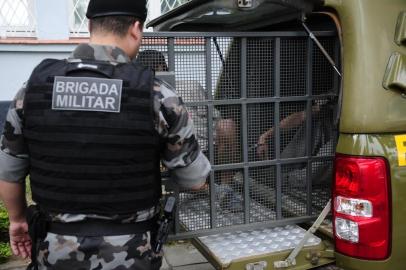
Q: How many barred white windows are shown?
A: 3